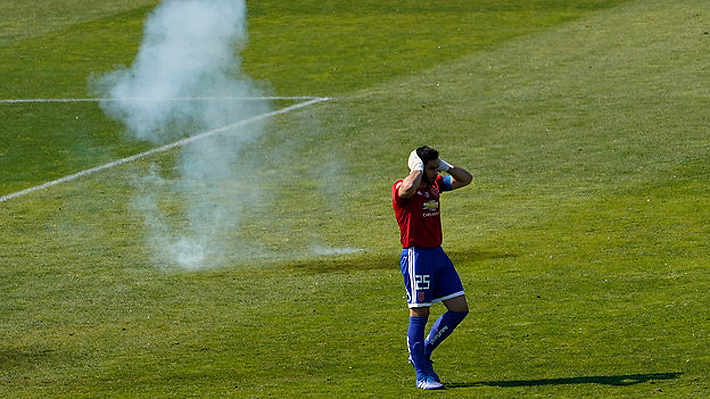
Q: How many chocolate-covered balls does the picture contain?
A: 0